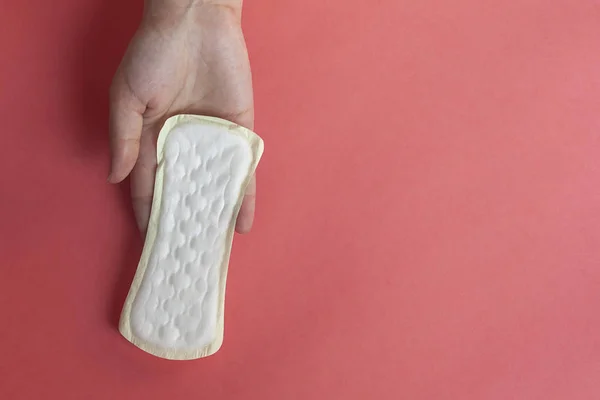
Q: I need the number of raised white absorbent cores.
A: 1